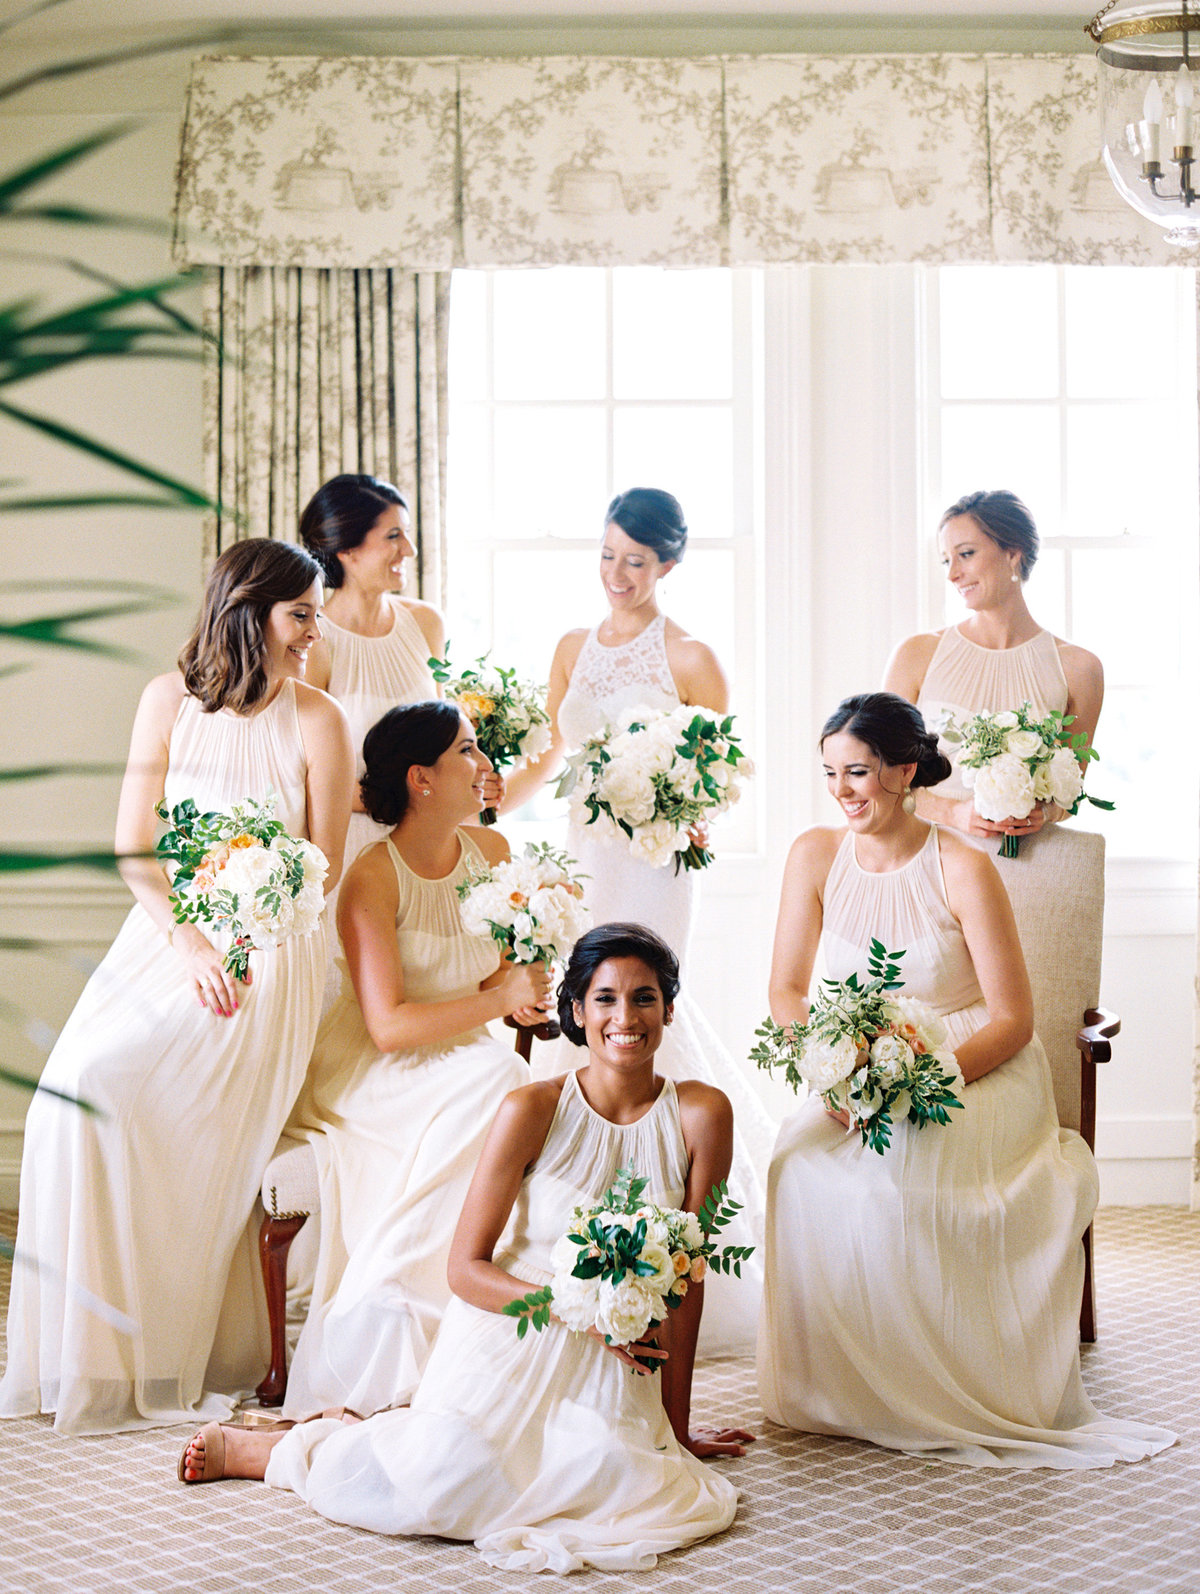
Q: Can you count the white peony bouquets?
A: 7